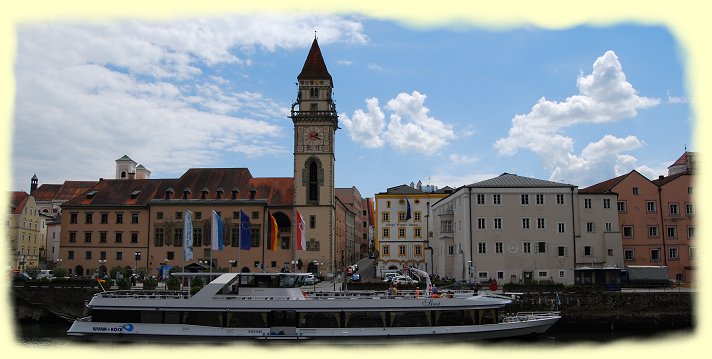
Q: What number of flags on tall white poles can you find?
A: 5